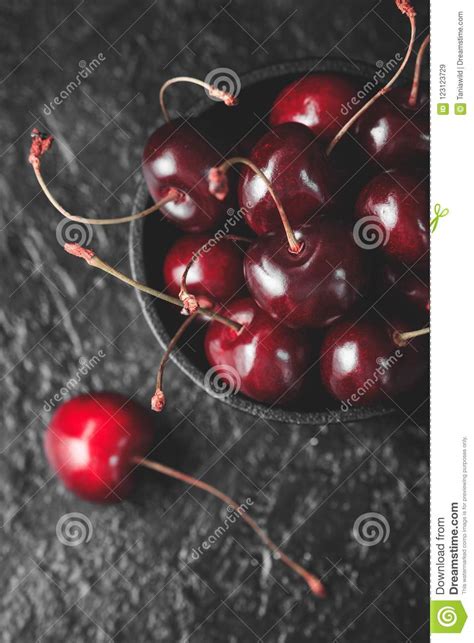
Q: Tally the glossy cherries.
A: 11